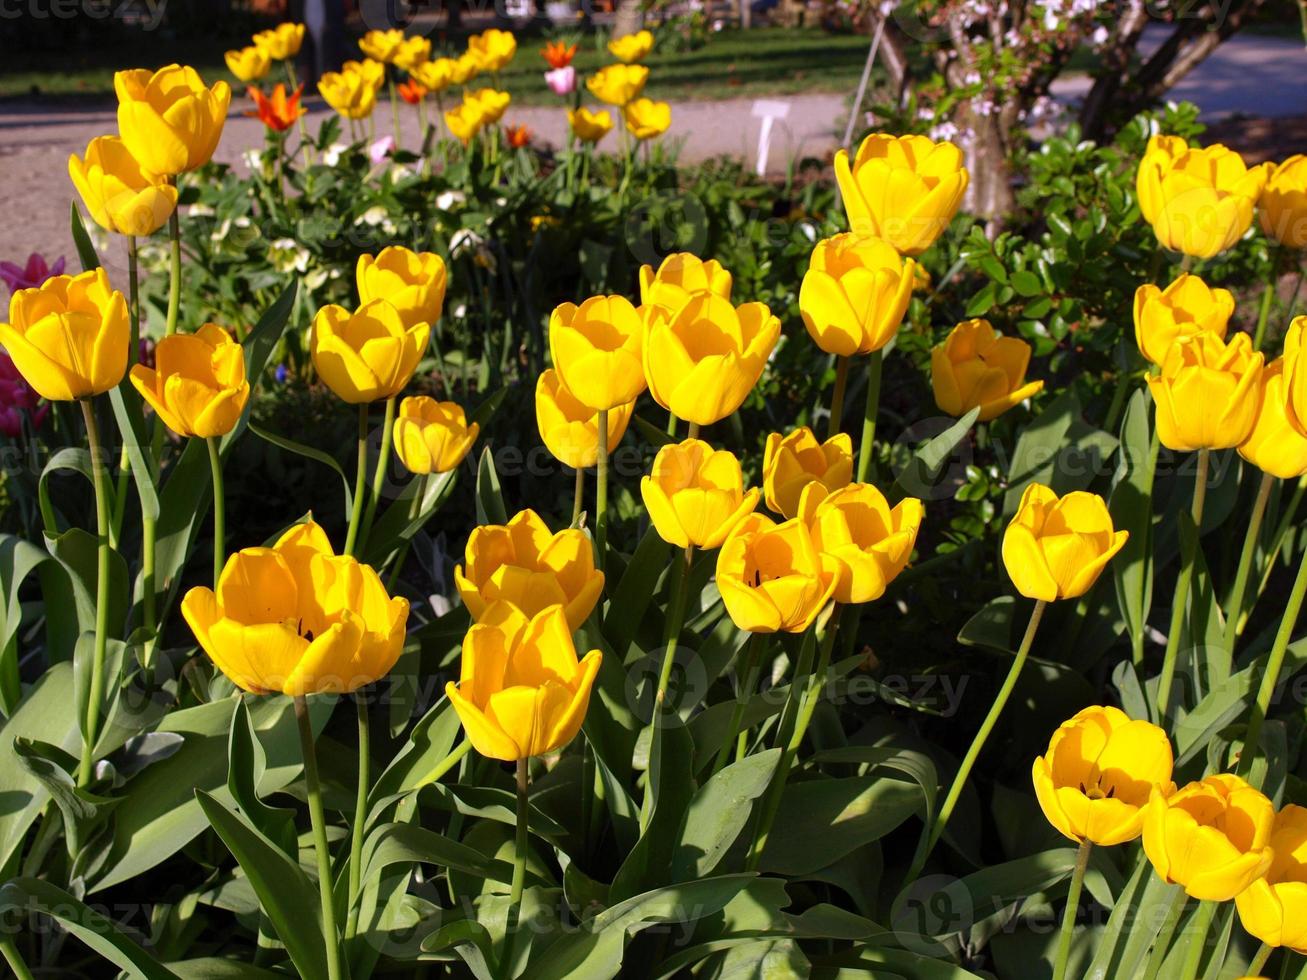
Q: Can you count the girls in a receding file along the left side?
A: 0